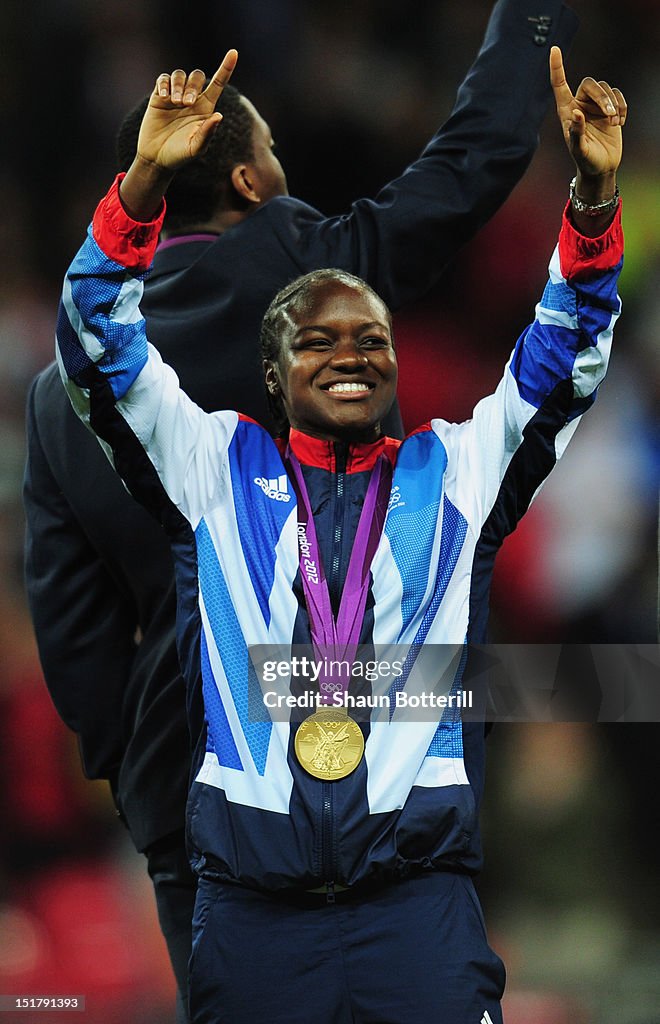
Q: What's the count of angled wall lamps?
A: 0